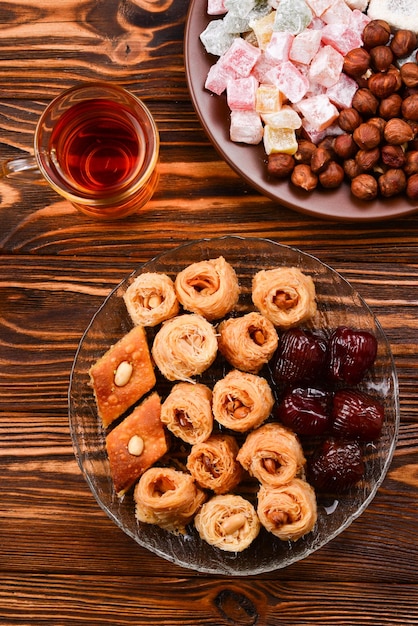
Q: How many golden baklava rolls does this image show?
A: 12